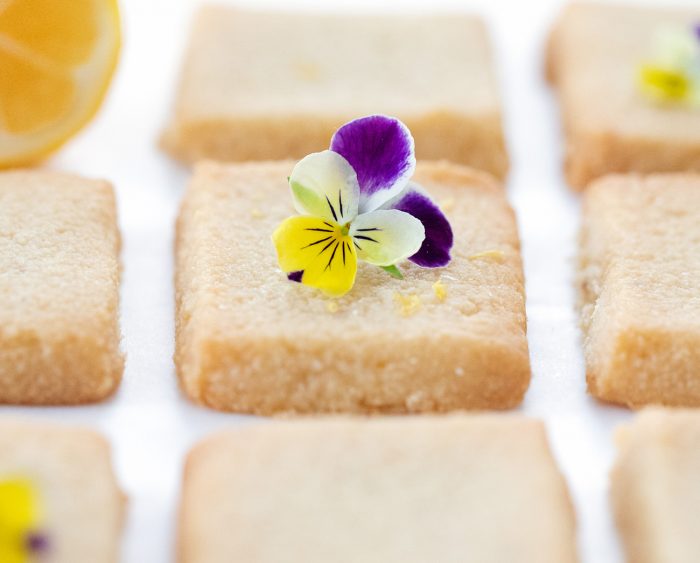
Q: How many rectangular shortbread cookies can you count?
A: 8